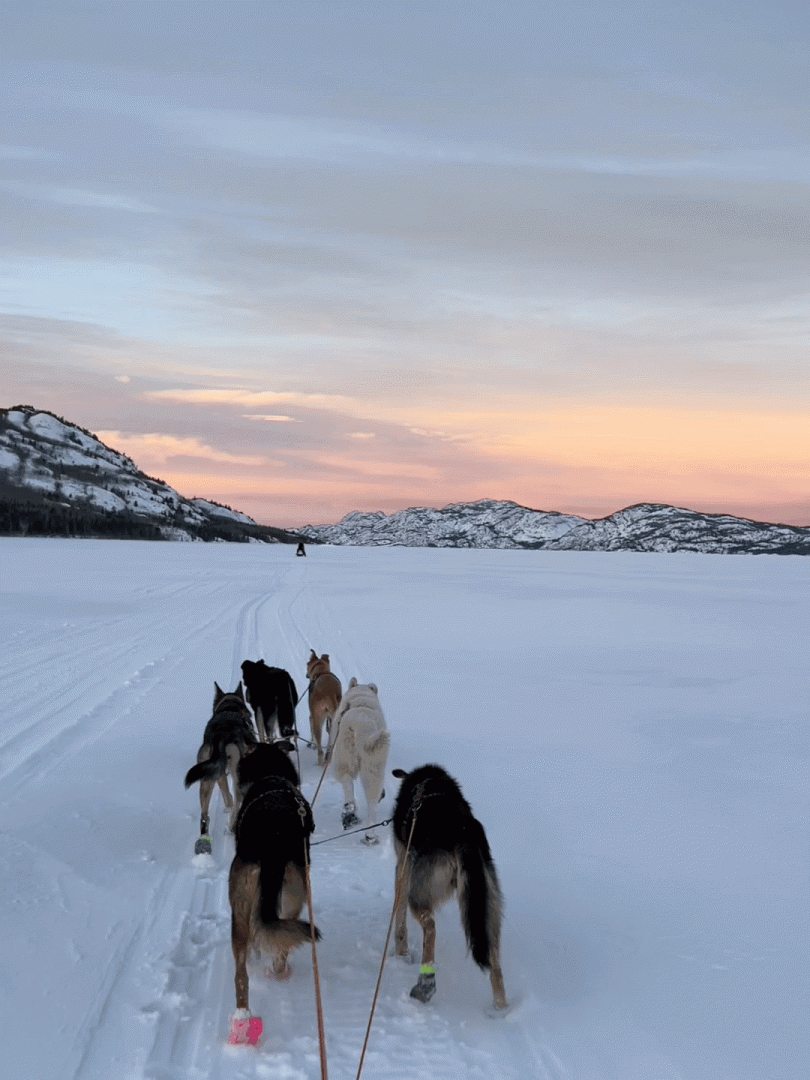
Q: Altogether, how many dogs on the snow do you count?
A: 6